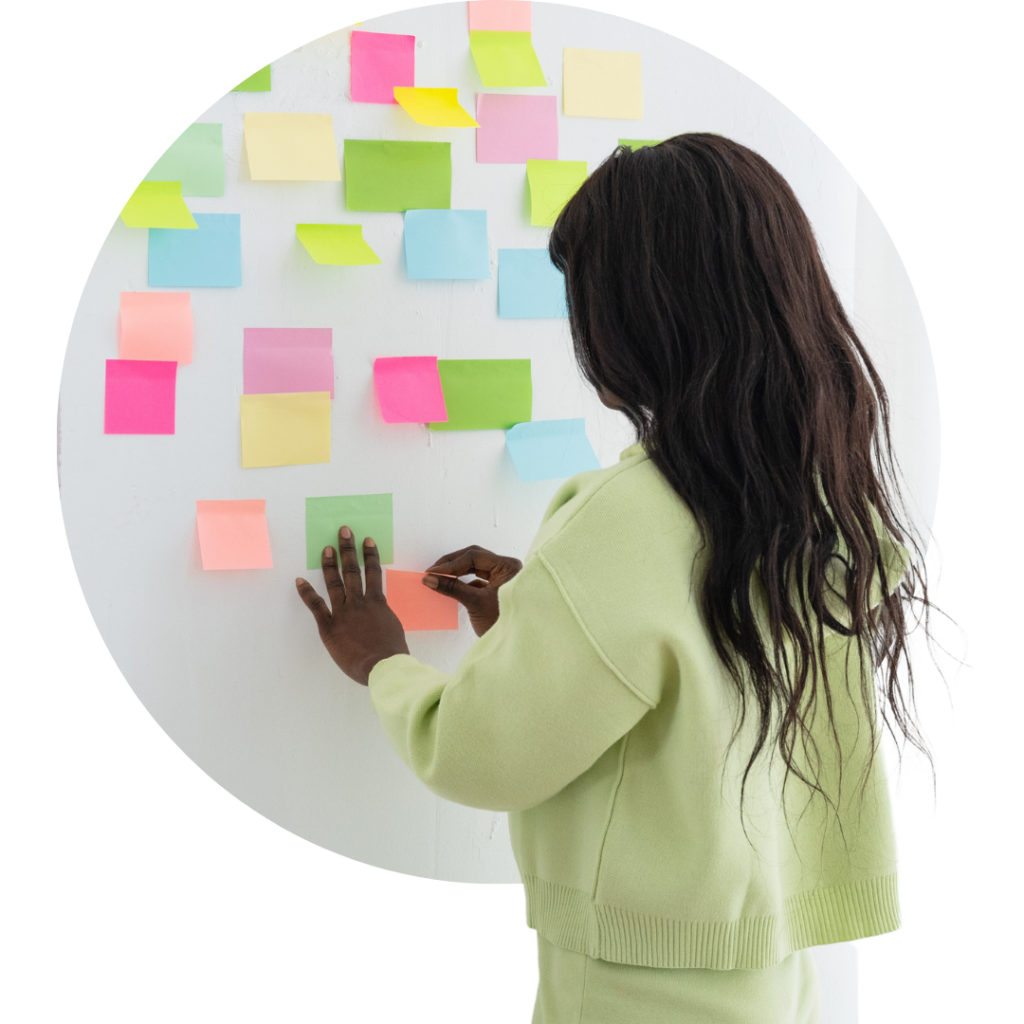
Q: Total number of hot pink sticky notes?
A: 3